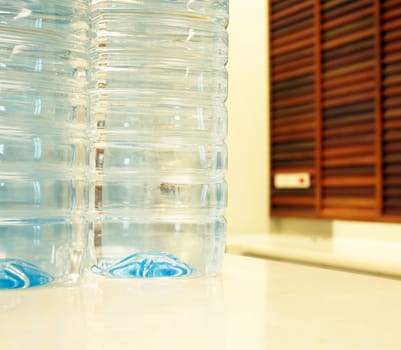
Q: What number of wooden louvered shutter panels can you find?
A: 3